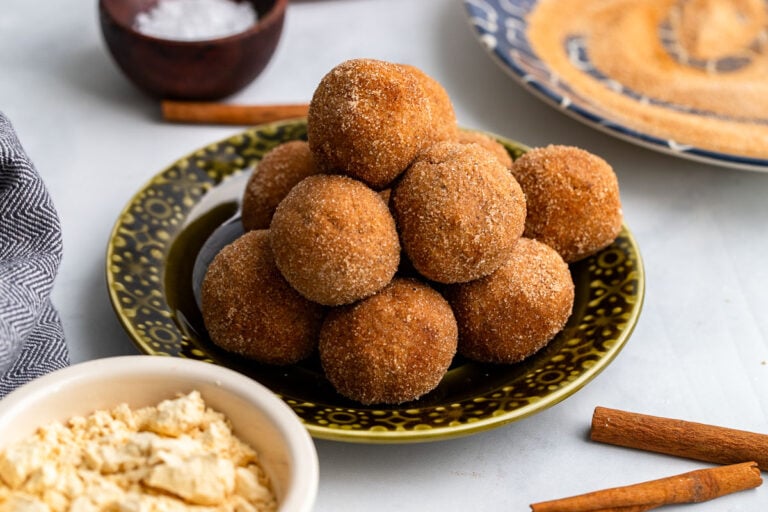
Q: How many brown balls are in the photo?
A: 10